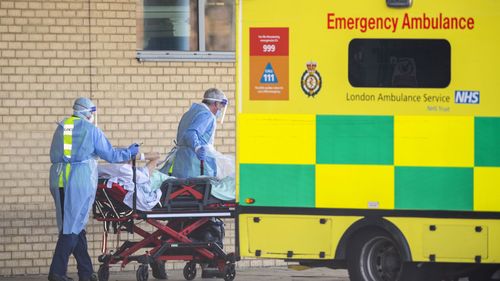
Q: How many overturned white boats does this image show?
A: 0